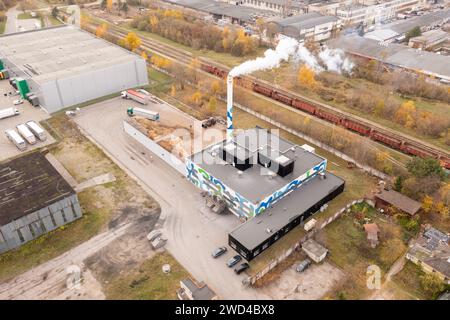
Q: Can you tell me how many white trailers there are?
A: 5